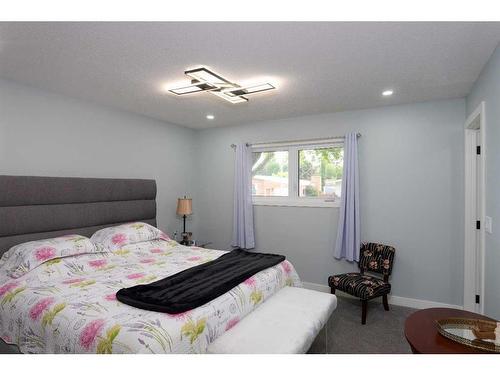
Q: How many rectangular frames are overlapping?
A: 4